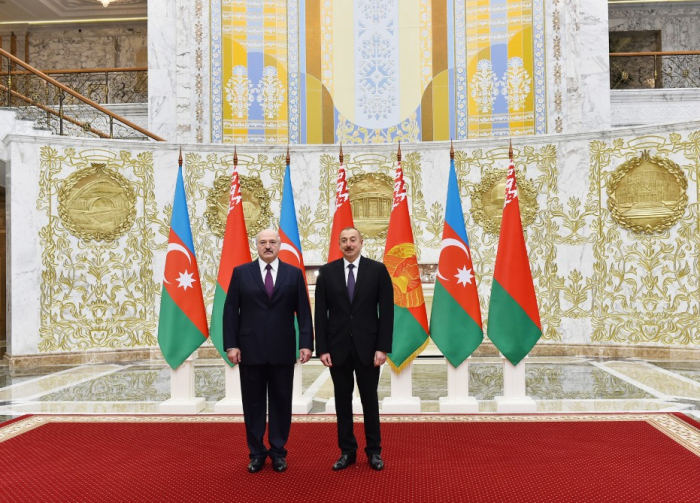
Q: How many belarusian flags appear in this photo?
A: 4